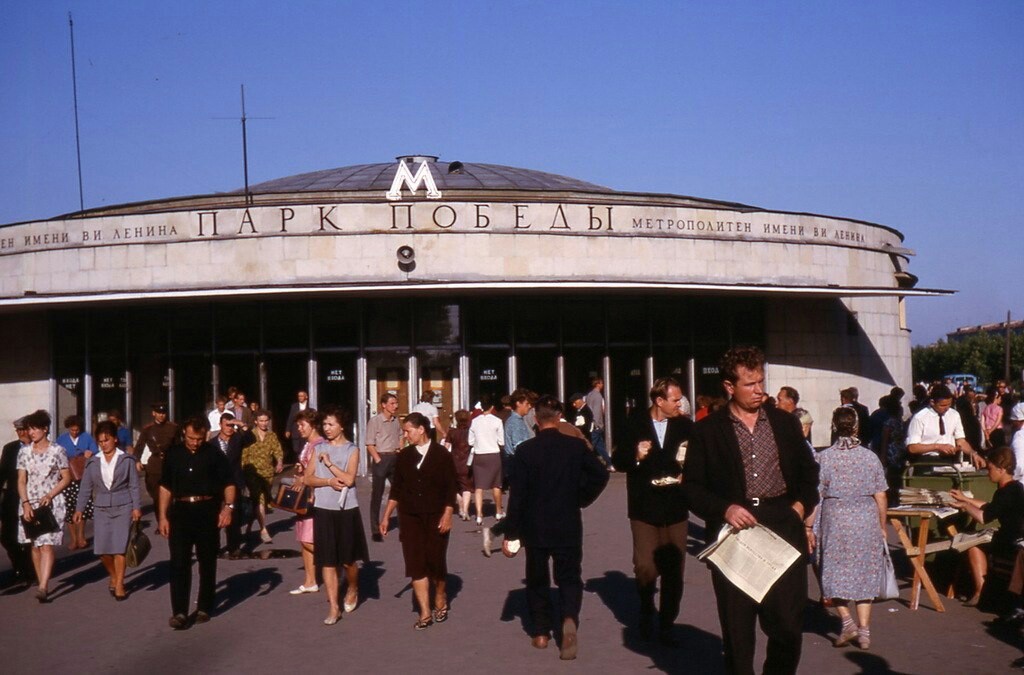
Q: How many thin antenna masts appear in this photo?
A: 2